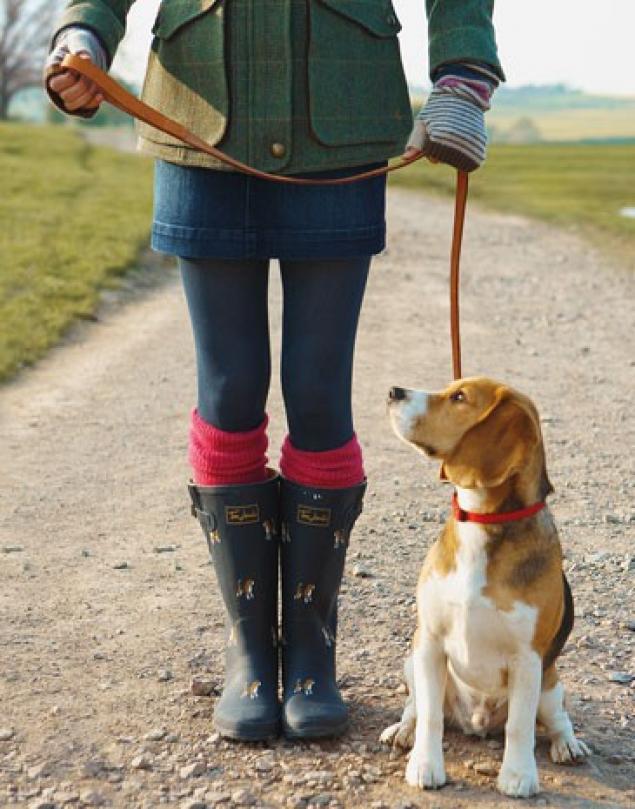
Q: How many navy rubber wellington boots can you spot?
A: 2